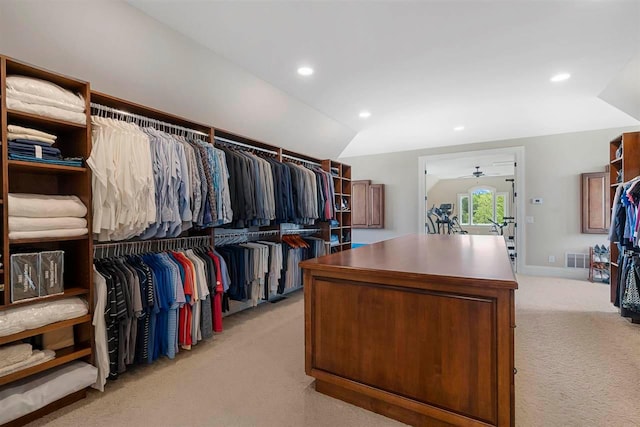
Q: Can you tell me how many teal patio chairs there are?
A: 0